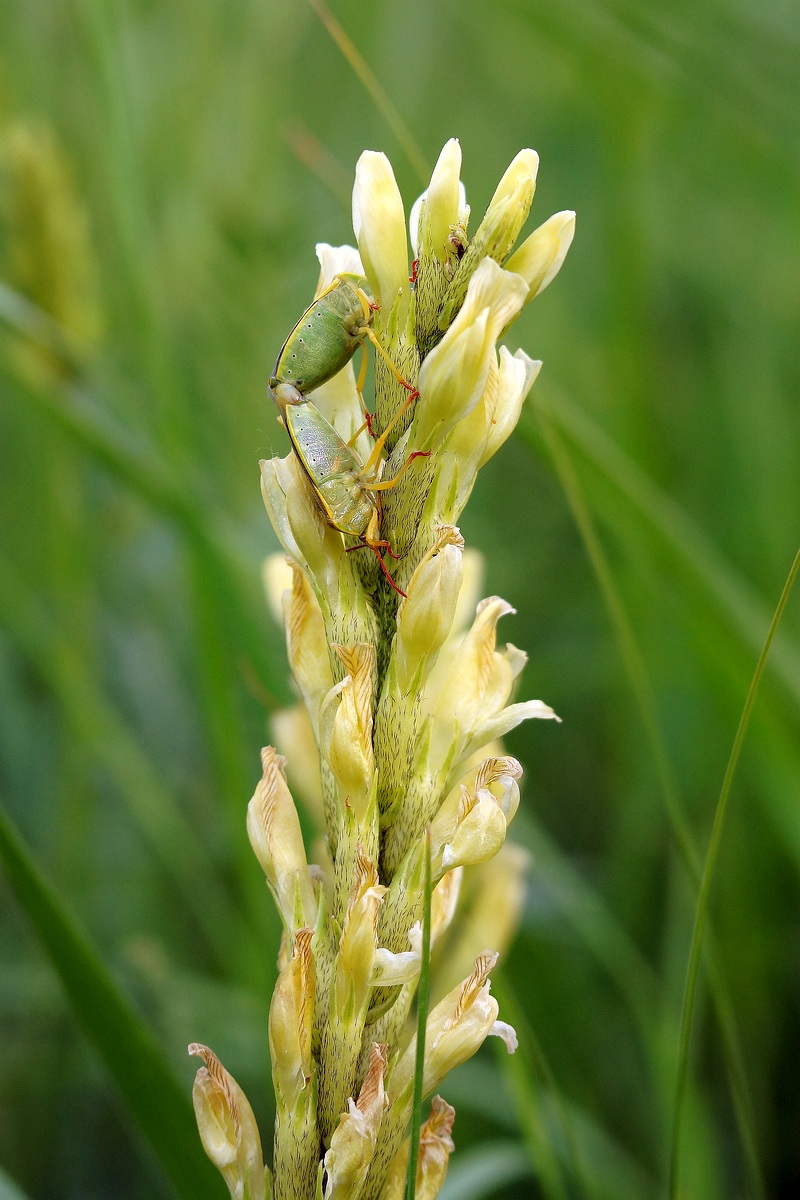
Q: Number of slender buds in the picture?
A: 4